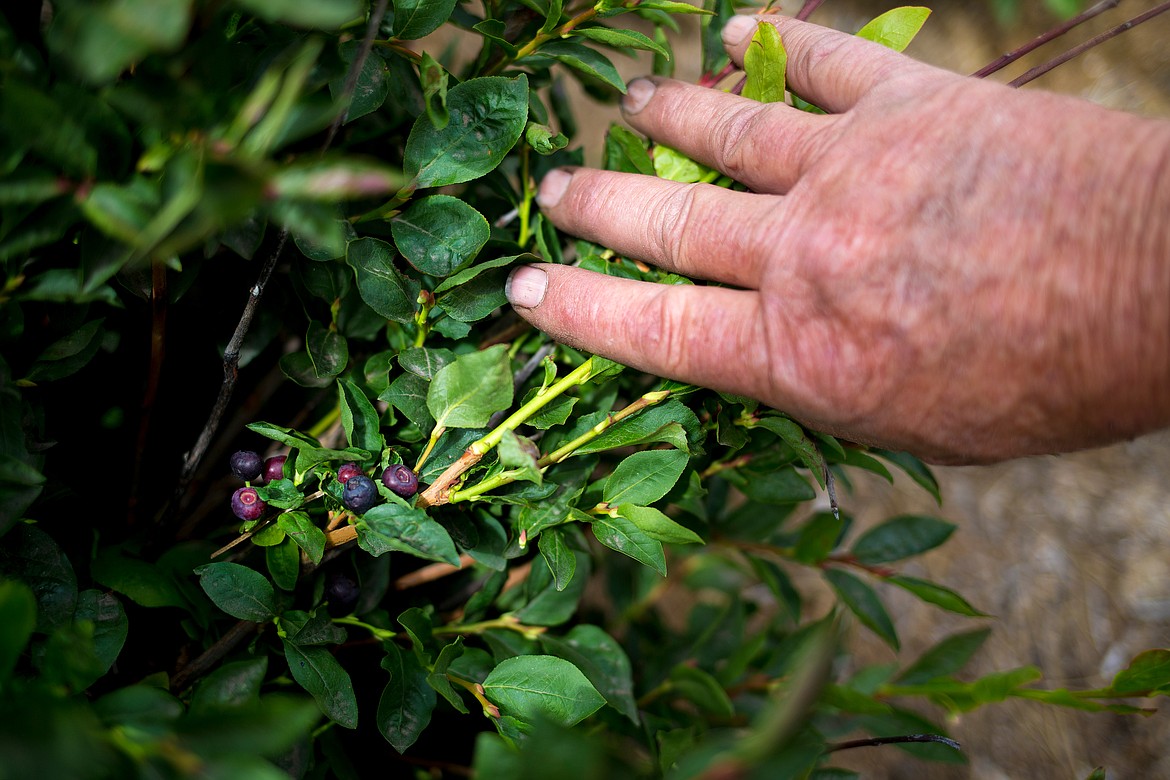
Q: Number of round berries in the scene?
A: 7